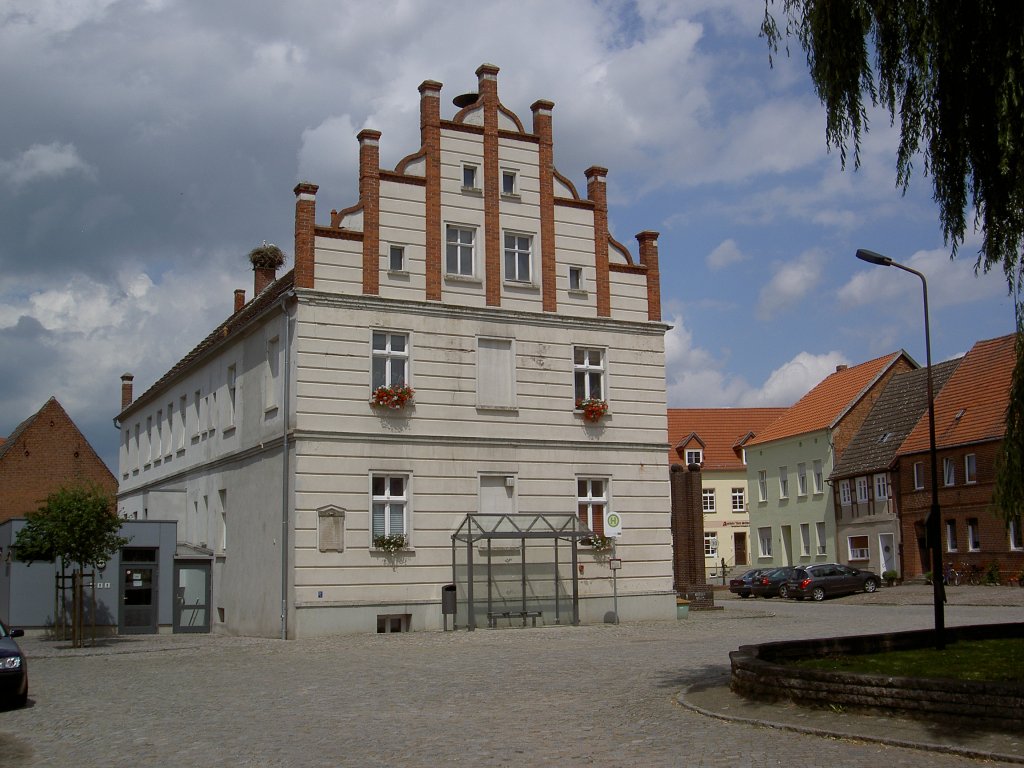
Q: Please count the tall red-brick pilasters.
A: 7